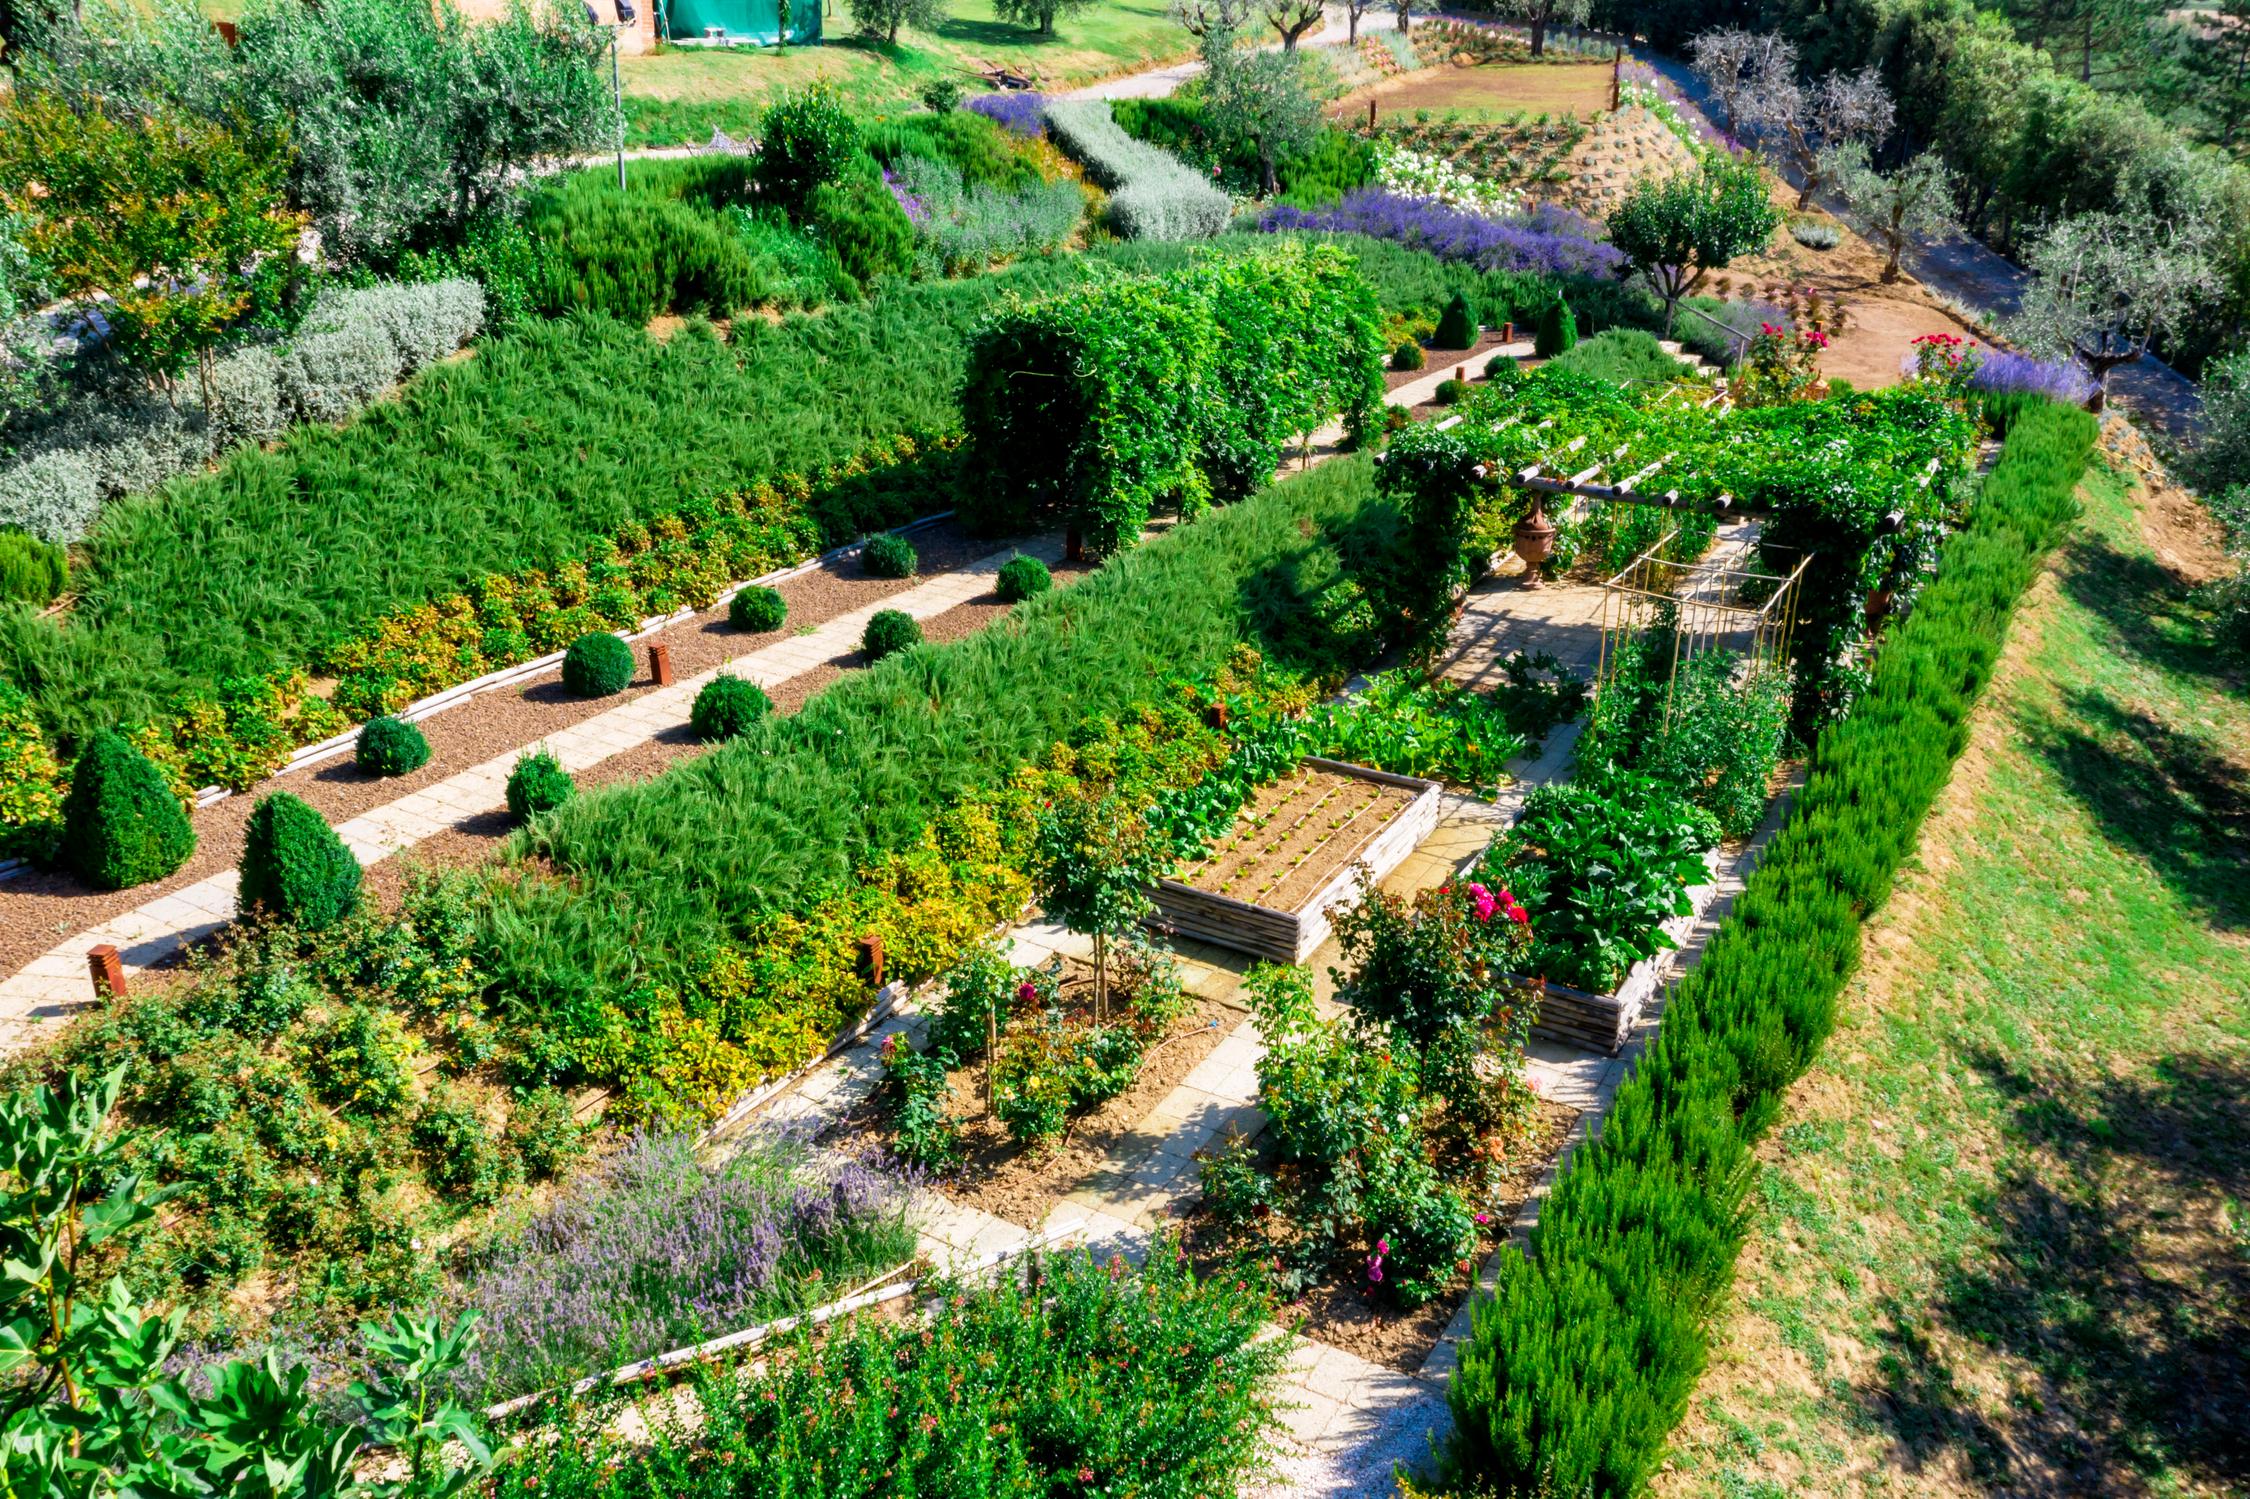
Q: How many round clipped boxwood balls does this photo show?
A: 12